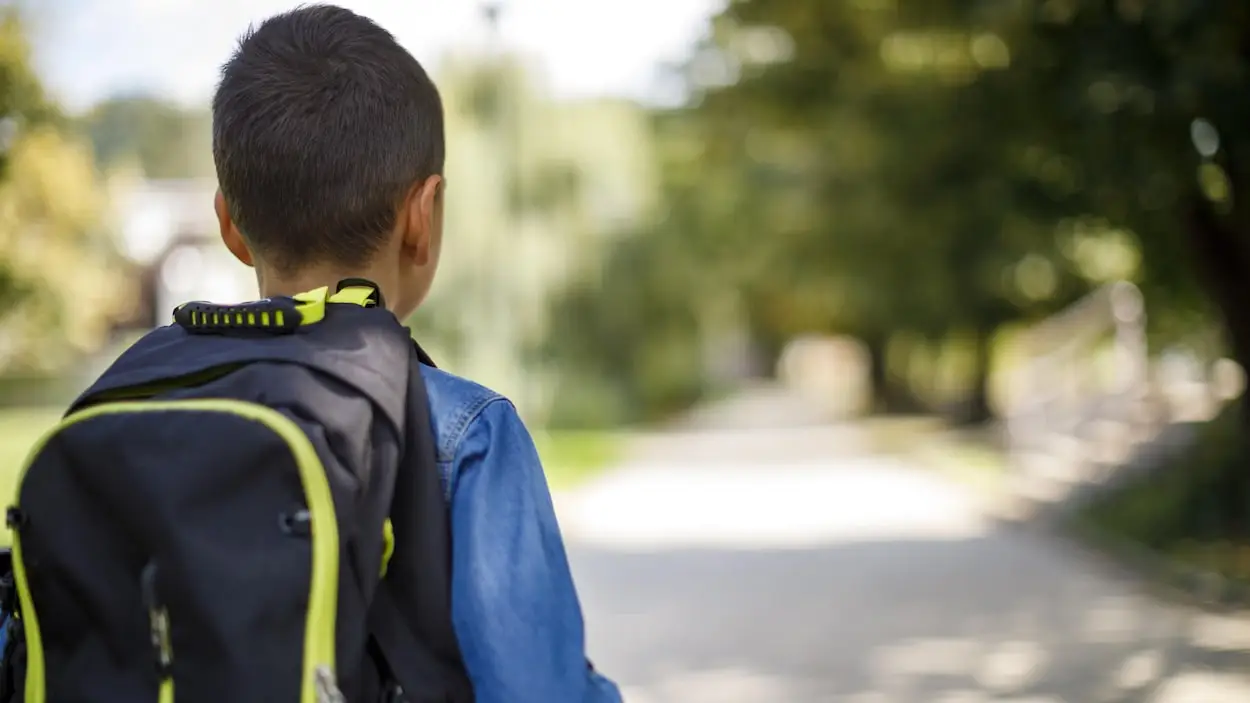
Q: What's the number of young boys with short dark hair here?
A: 1